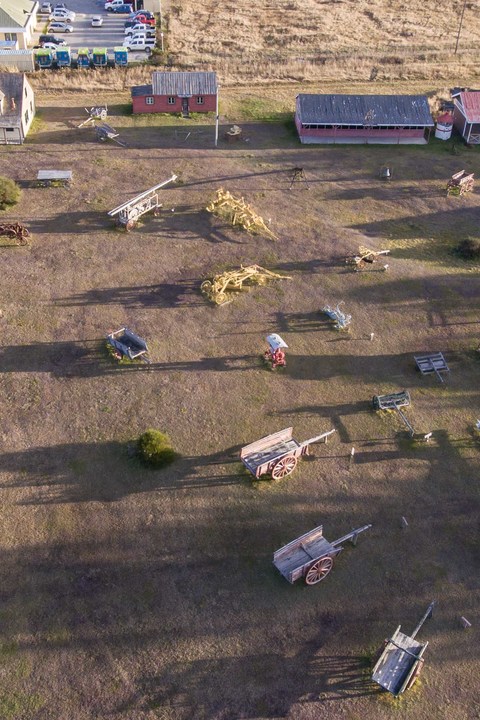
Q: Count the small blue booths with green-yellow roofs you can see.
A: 5